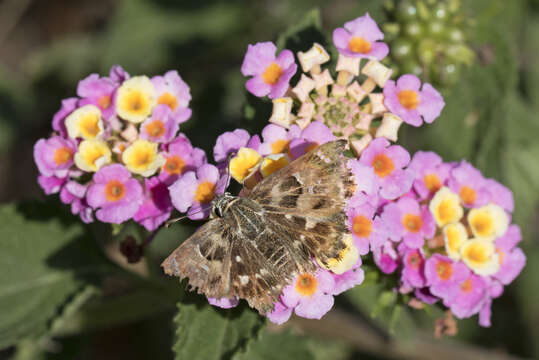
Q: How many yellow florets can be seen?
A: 11